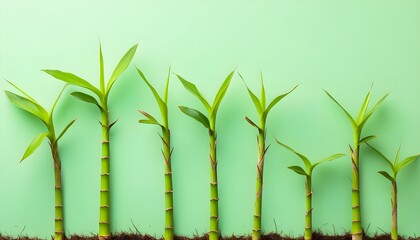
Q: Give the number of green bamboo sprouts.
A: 8